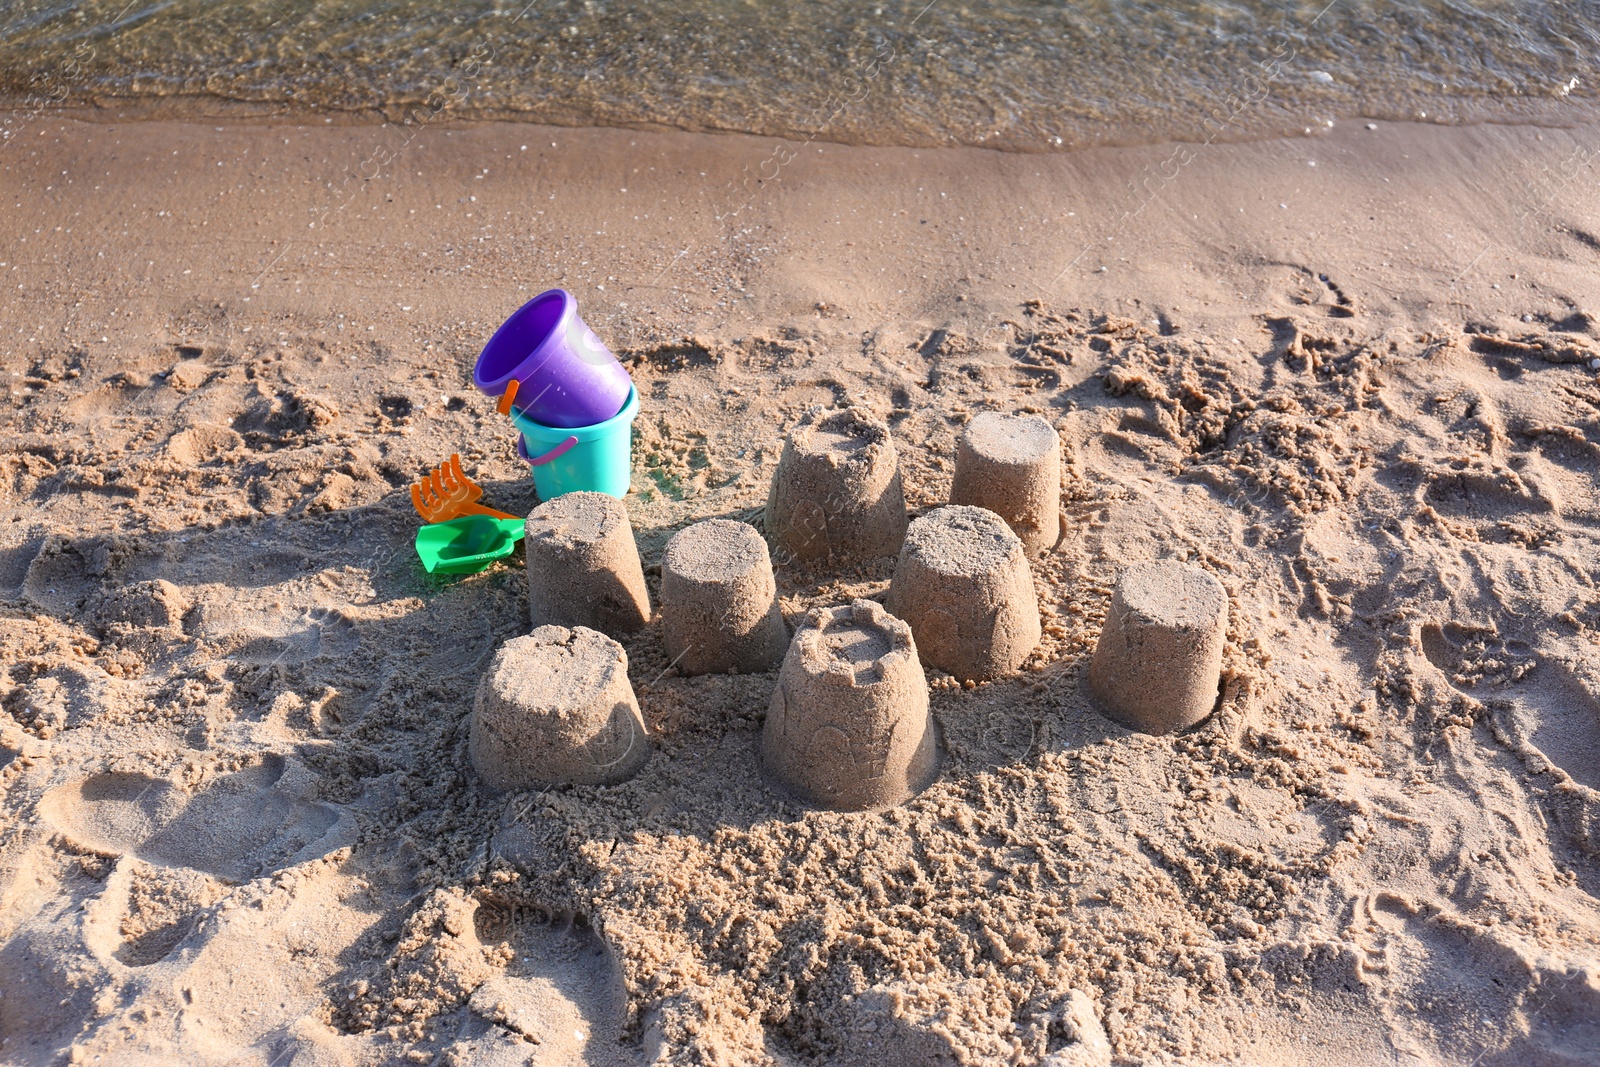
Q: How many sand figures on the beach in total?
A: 8